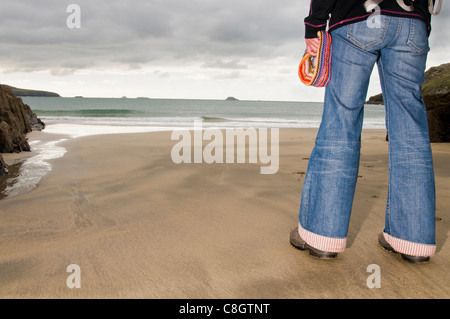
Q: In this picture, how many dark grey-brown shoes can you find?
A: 2